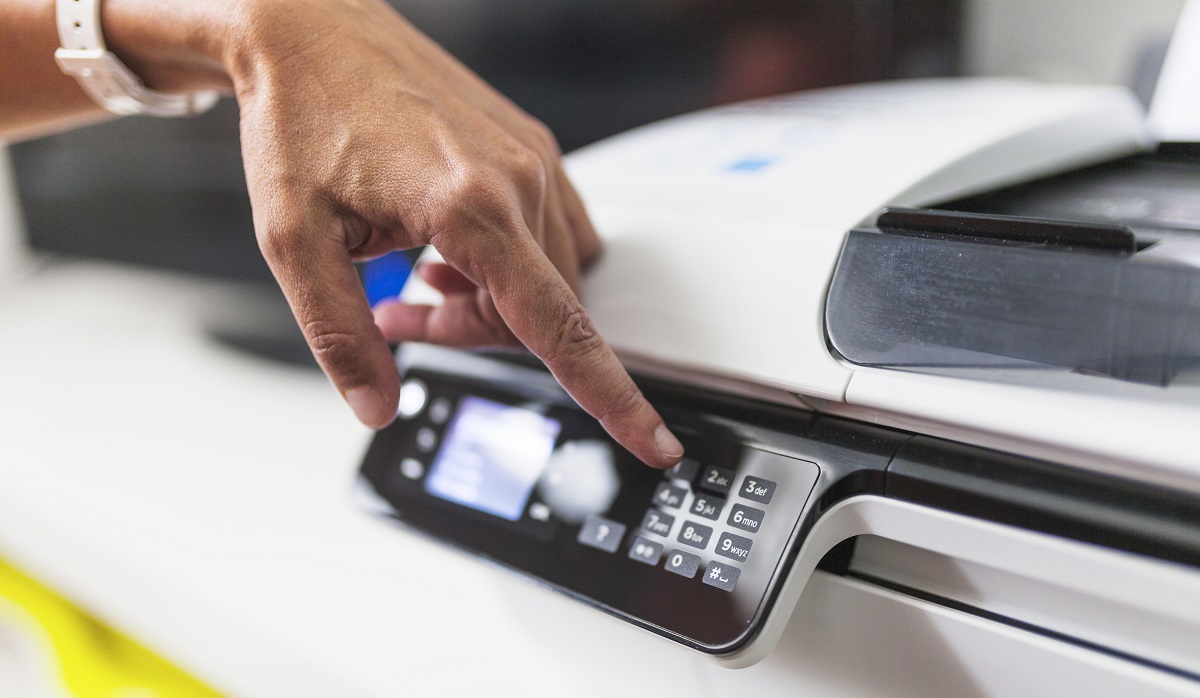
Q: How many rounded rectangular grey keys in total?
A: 13